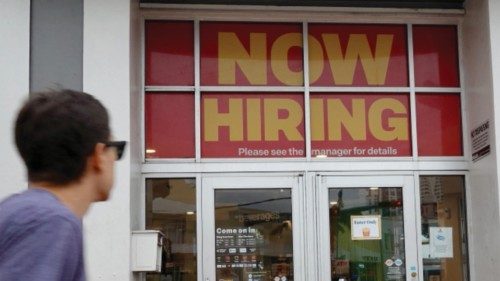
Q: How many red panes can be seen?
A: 8